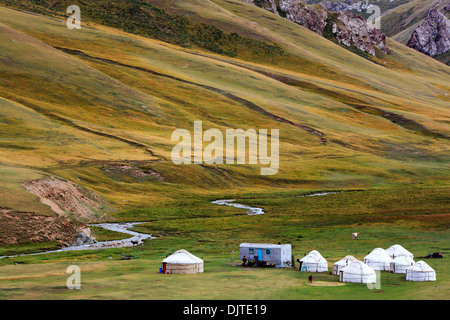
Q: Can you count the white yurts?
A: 8